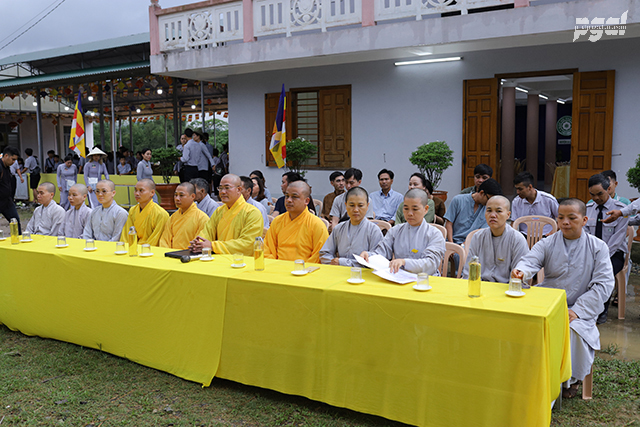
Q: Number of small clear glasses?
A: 12